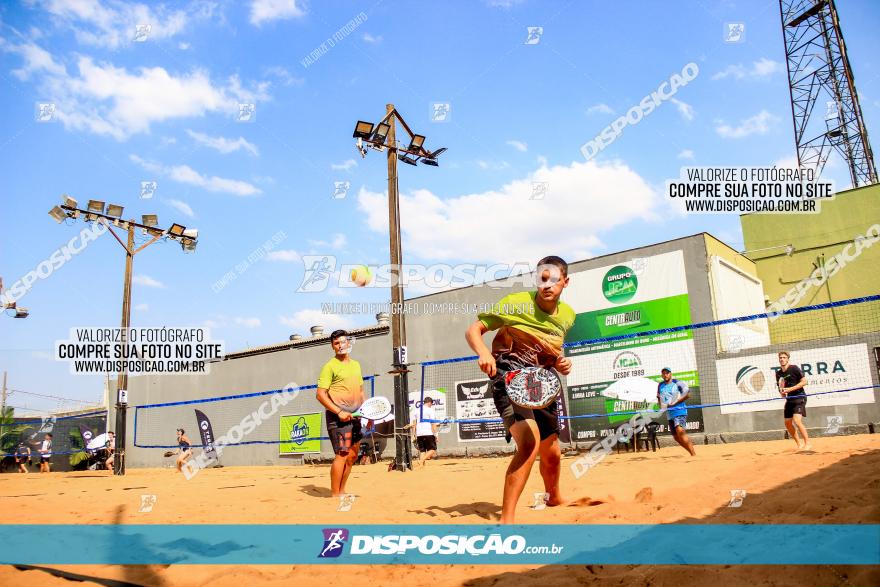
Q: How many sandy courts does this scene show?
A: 3